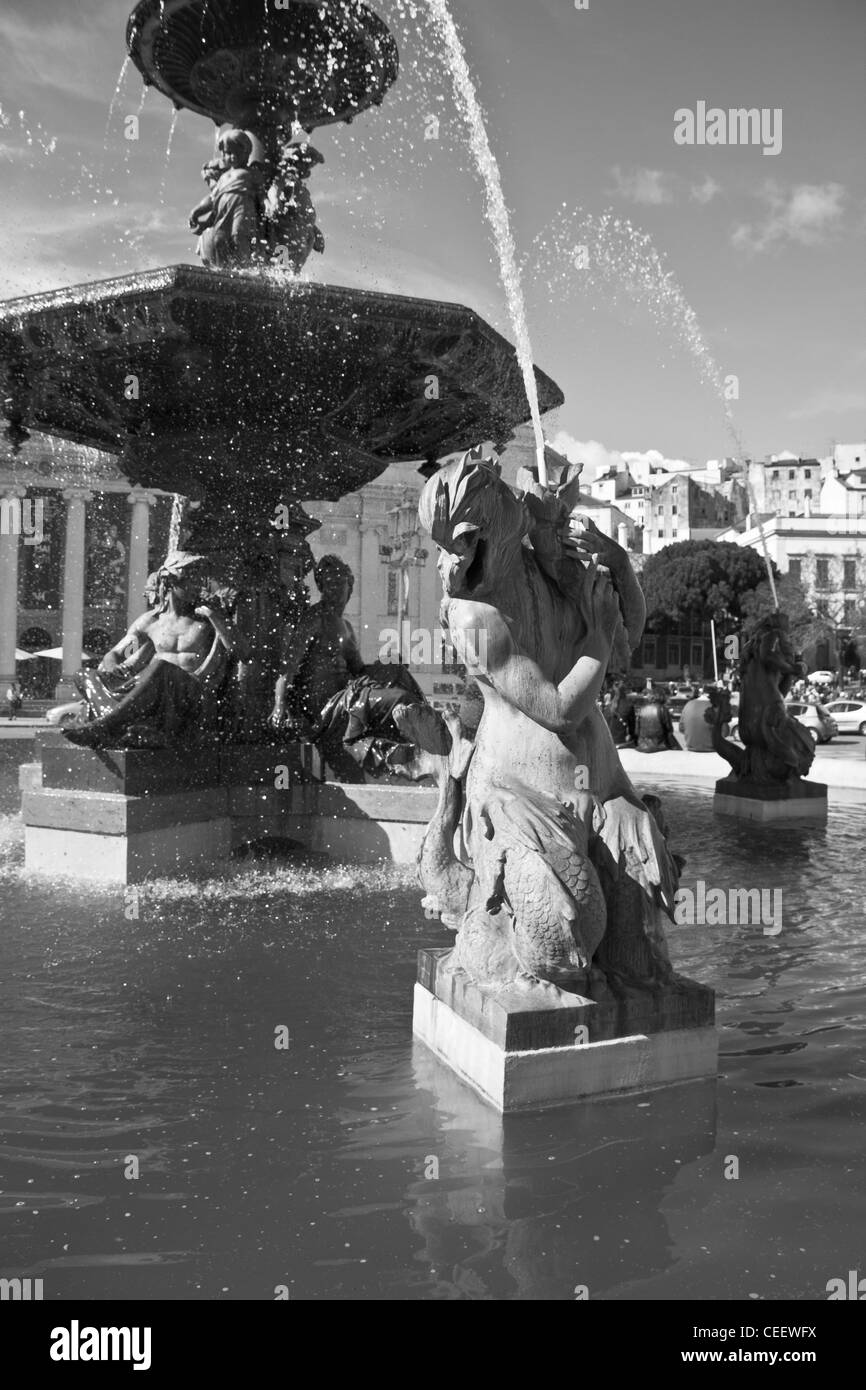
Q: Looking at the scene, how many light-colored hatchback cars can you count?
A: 2